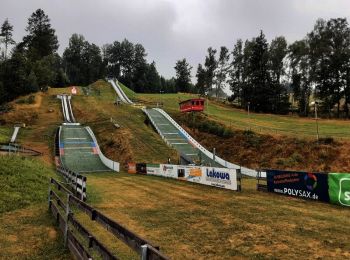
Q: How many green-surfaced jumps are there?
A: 2